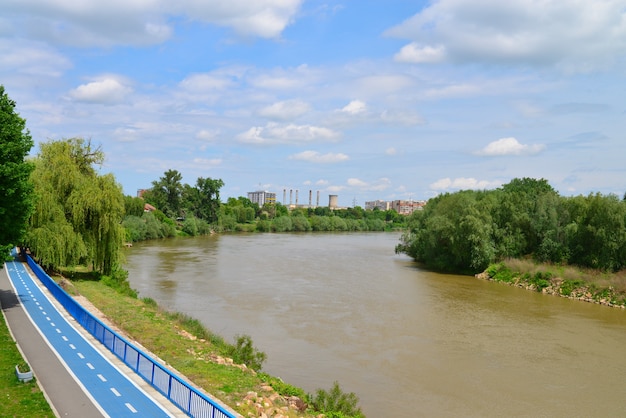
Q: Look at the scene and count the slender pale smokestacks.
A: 5